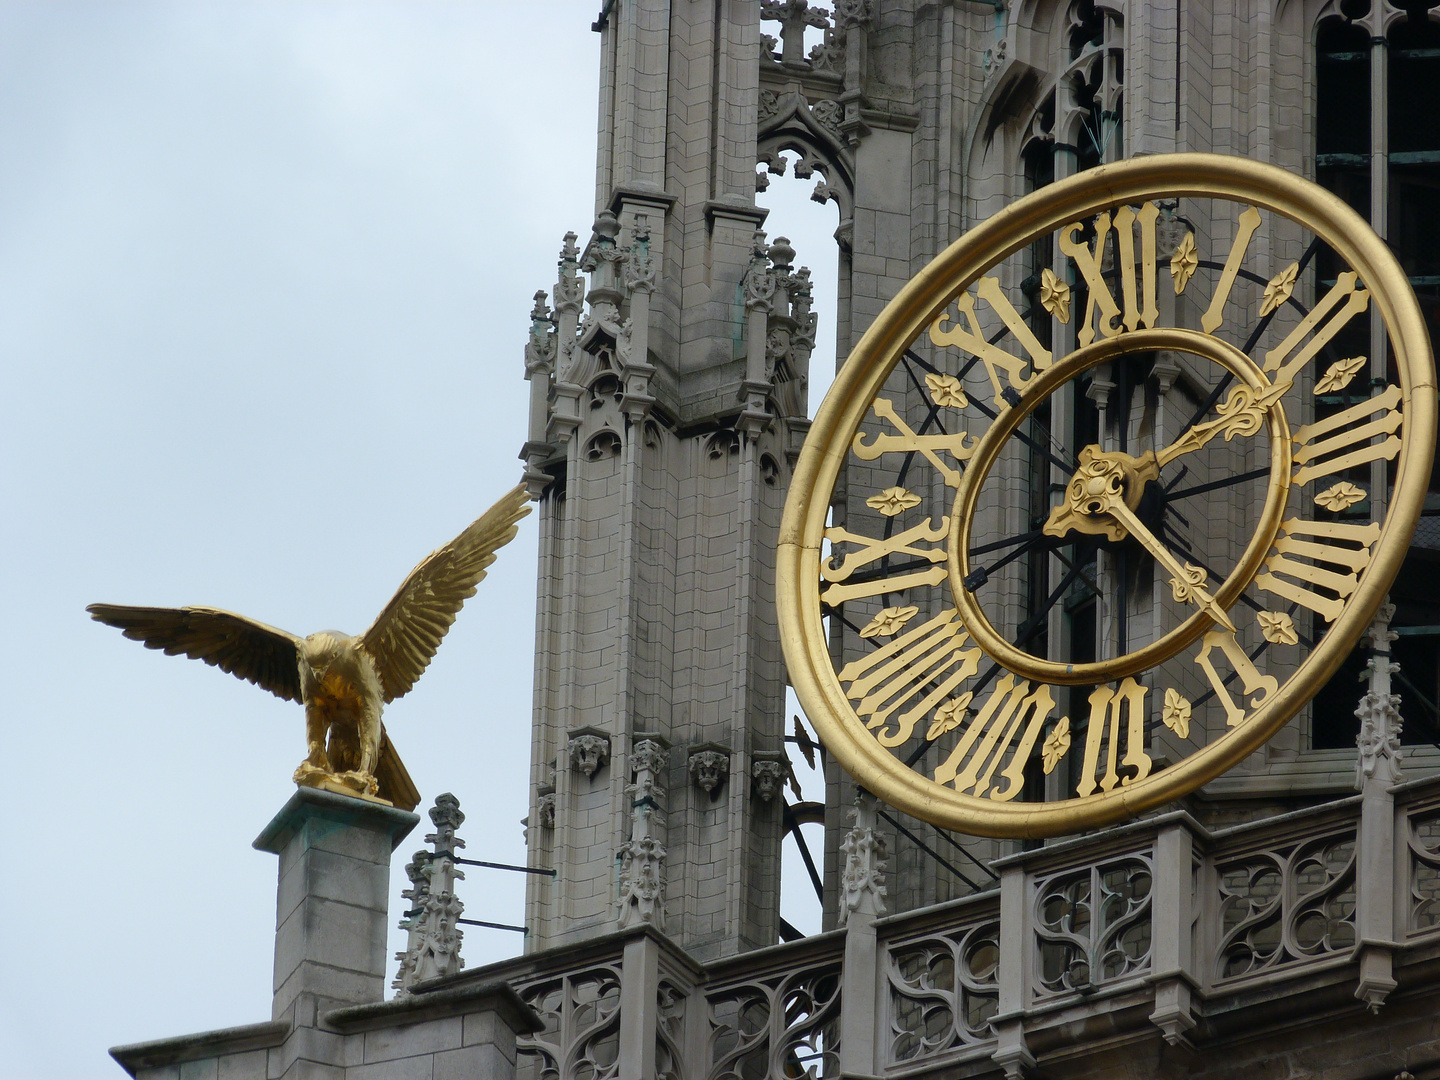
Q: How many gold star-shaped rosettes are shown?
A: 12